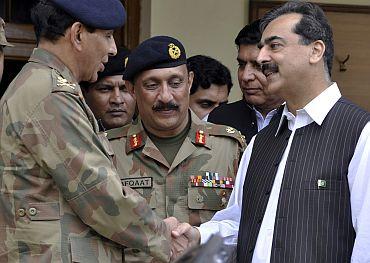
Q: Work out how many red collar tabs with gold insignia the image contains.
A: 2